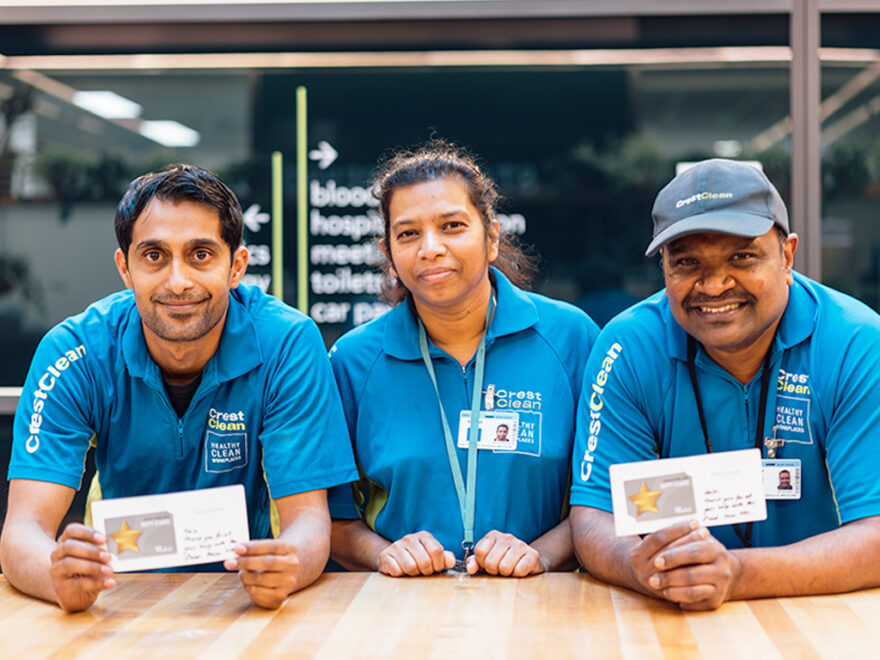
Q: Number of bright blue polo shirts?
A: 3